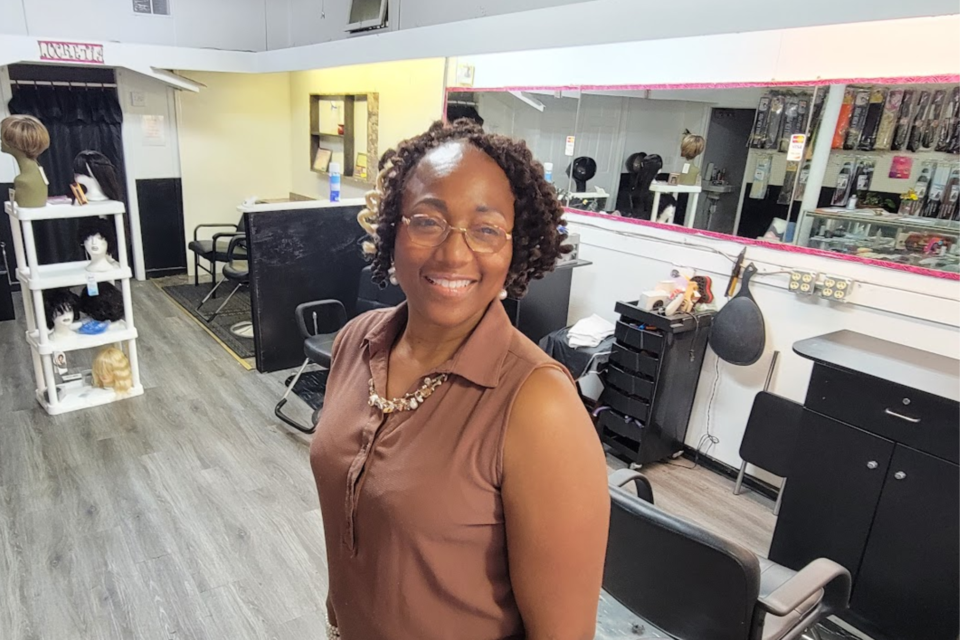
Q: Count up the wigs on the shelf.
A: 6